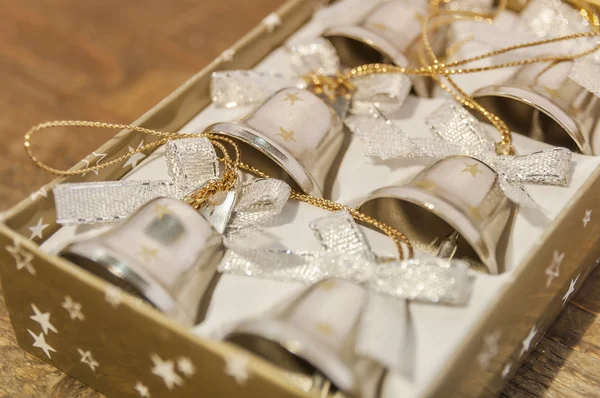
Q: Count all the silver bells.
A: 6